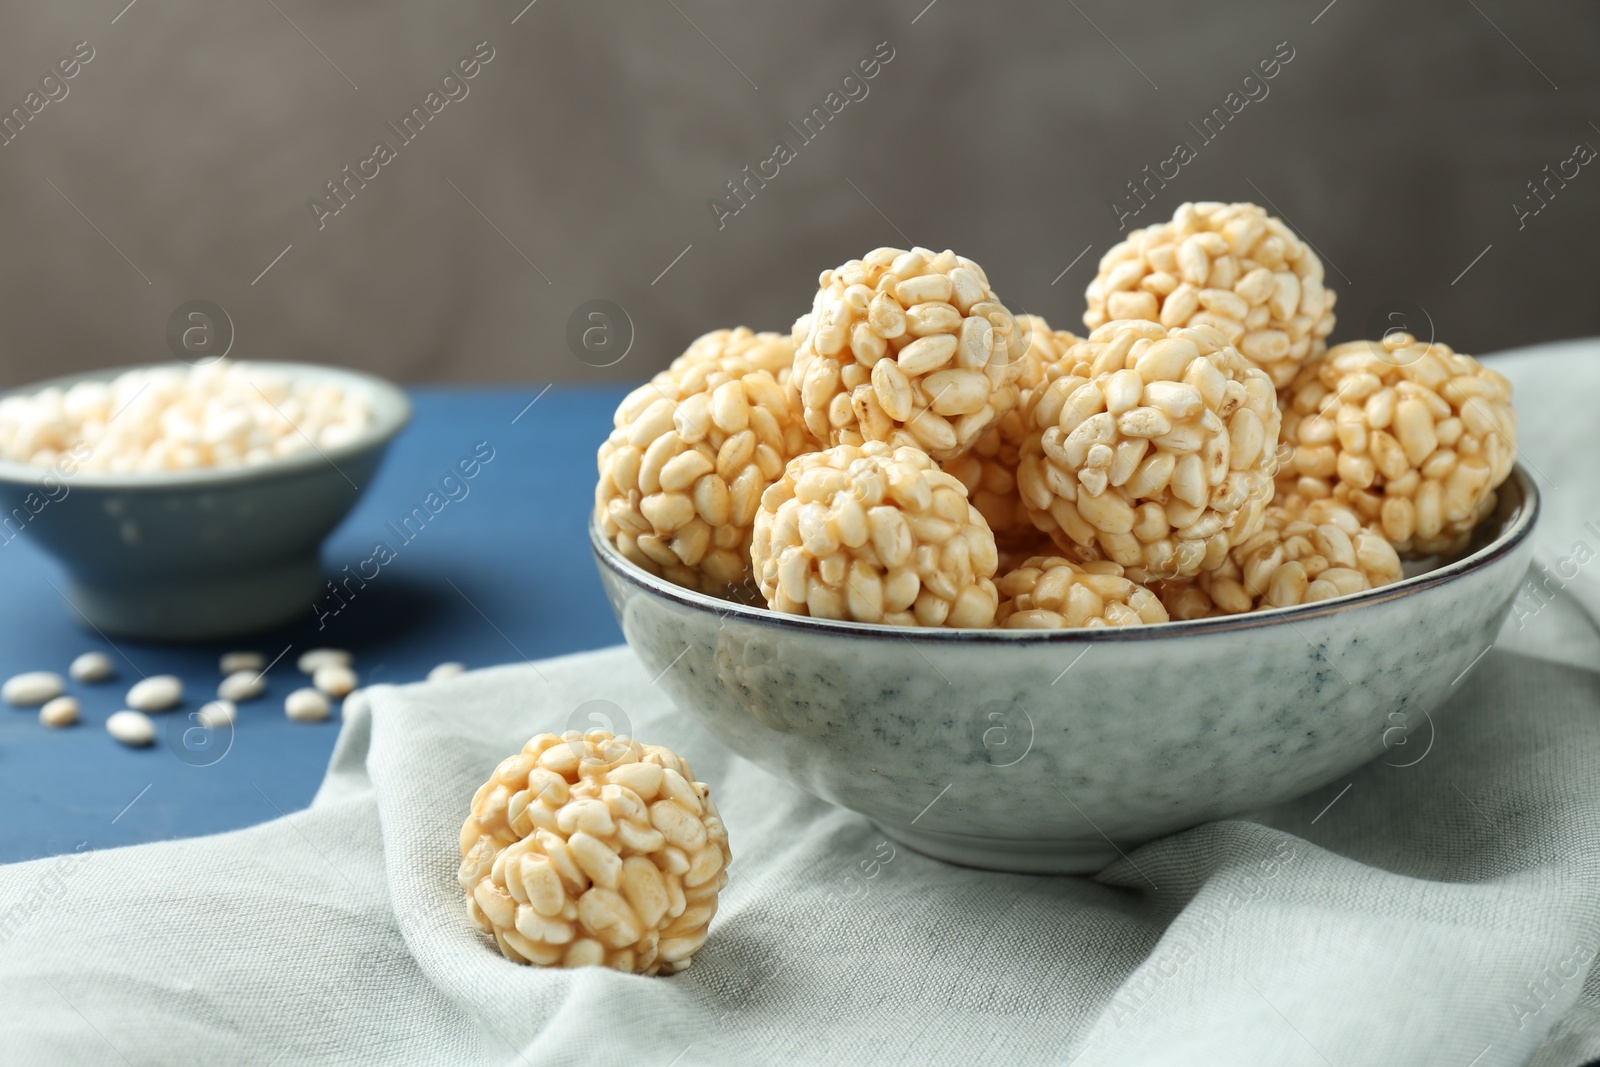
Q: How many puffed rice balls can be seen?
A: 11